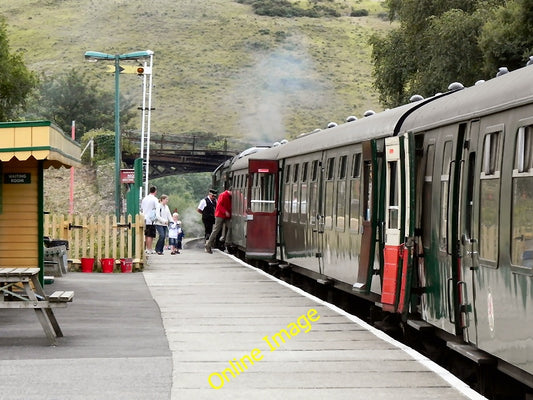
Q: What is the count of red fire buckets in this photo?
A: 3